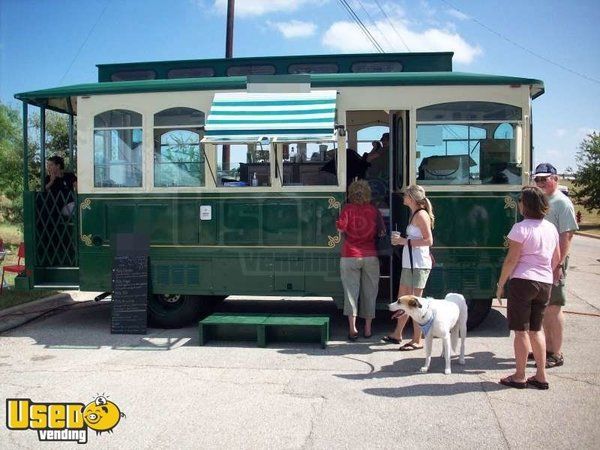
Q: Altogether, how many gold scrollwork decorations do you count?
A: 6